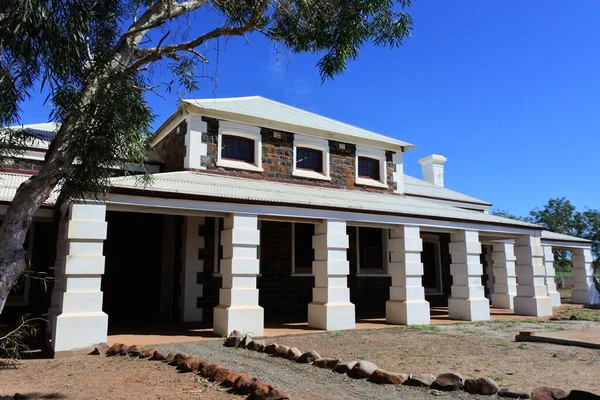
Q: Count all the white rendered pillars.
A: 9